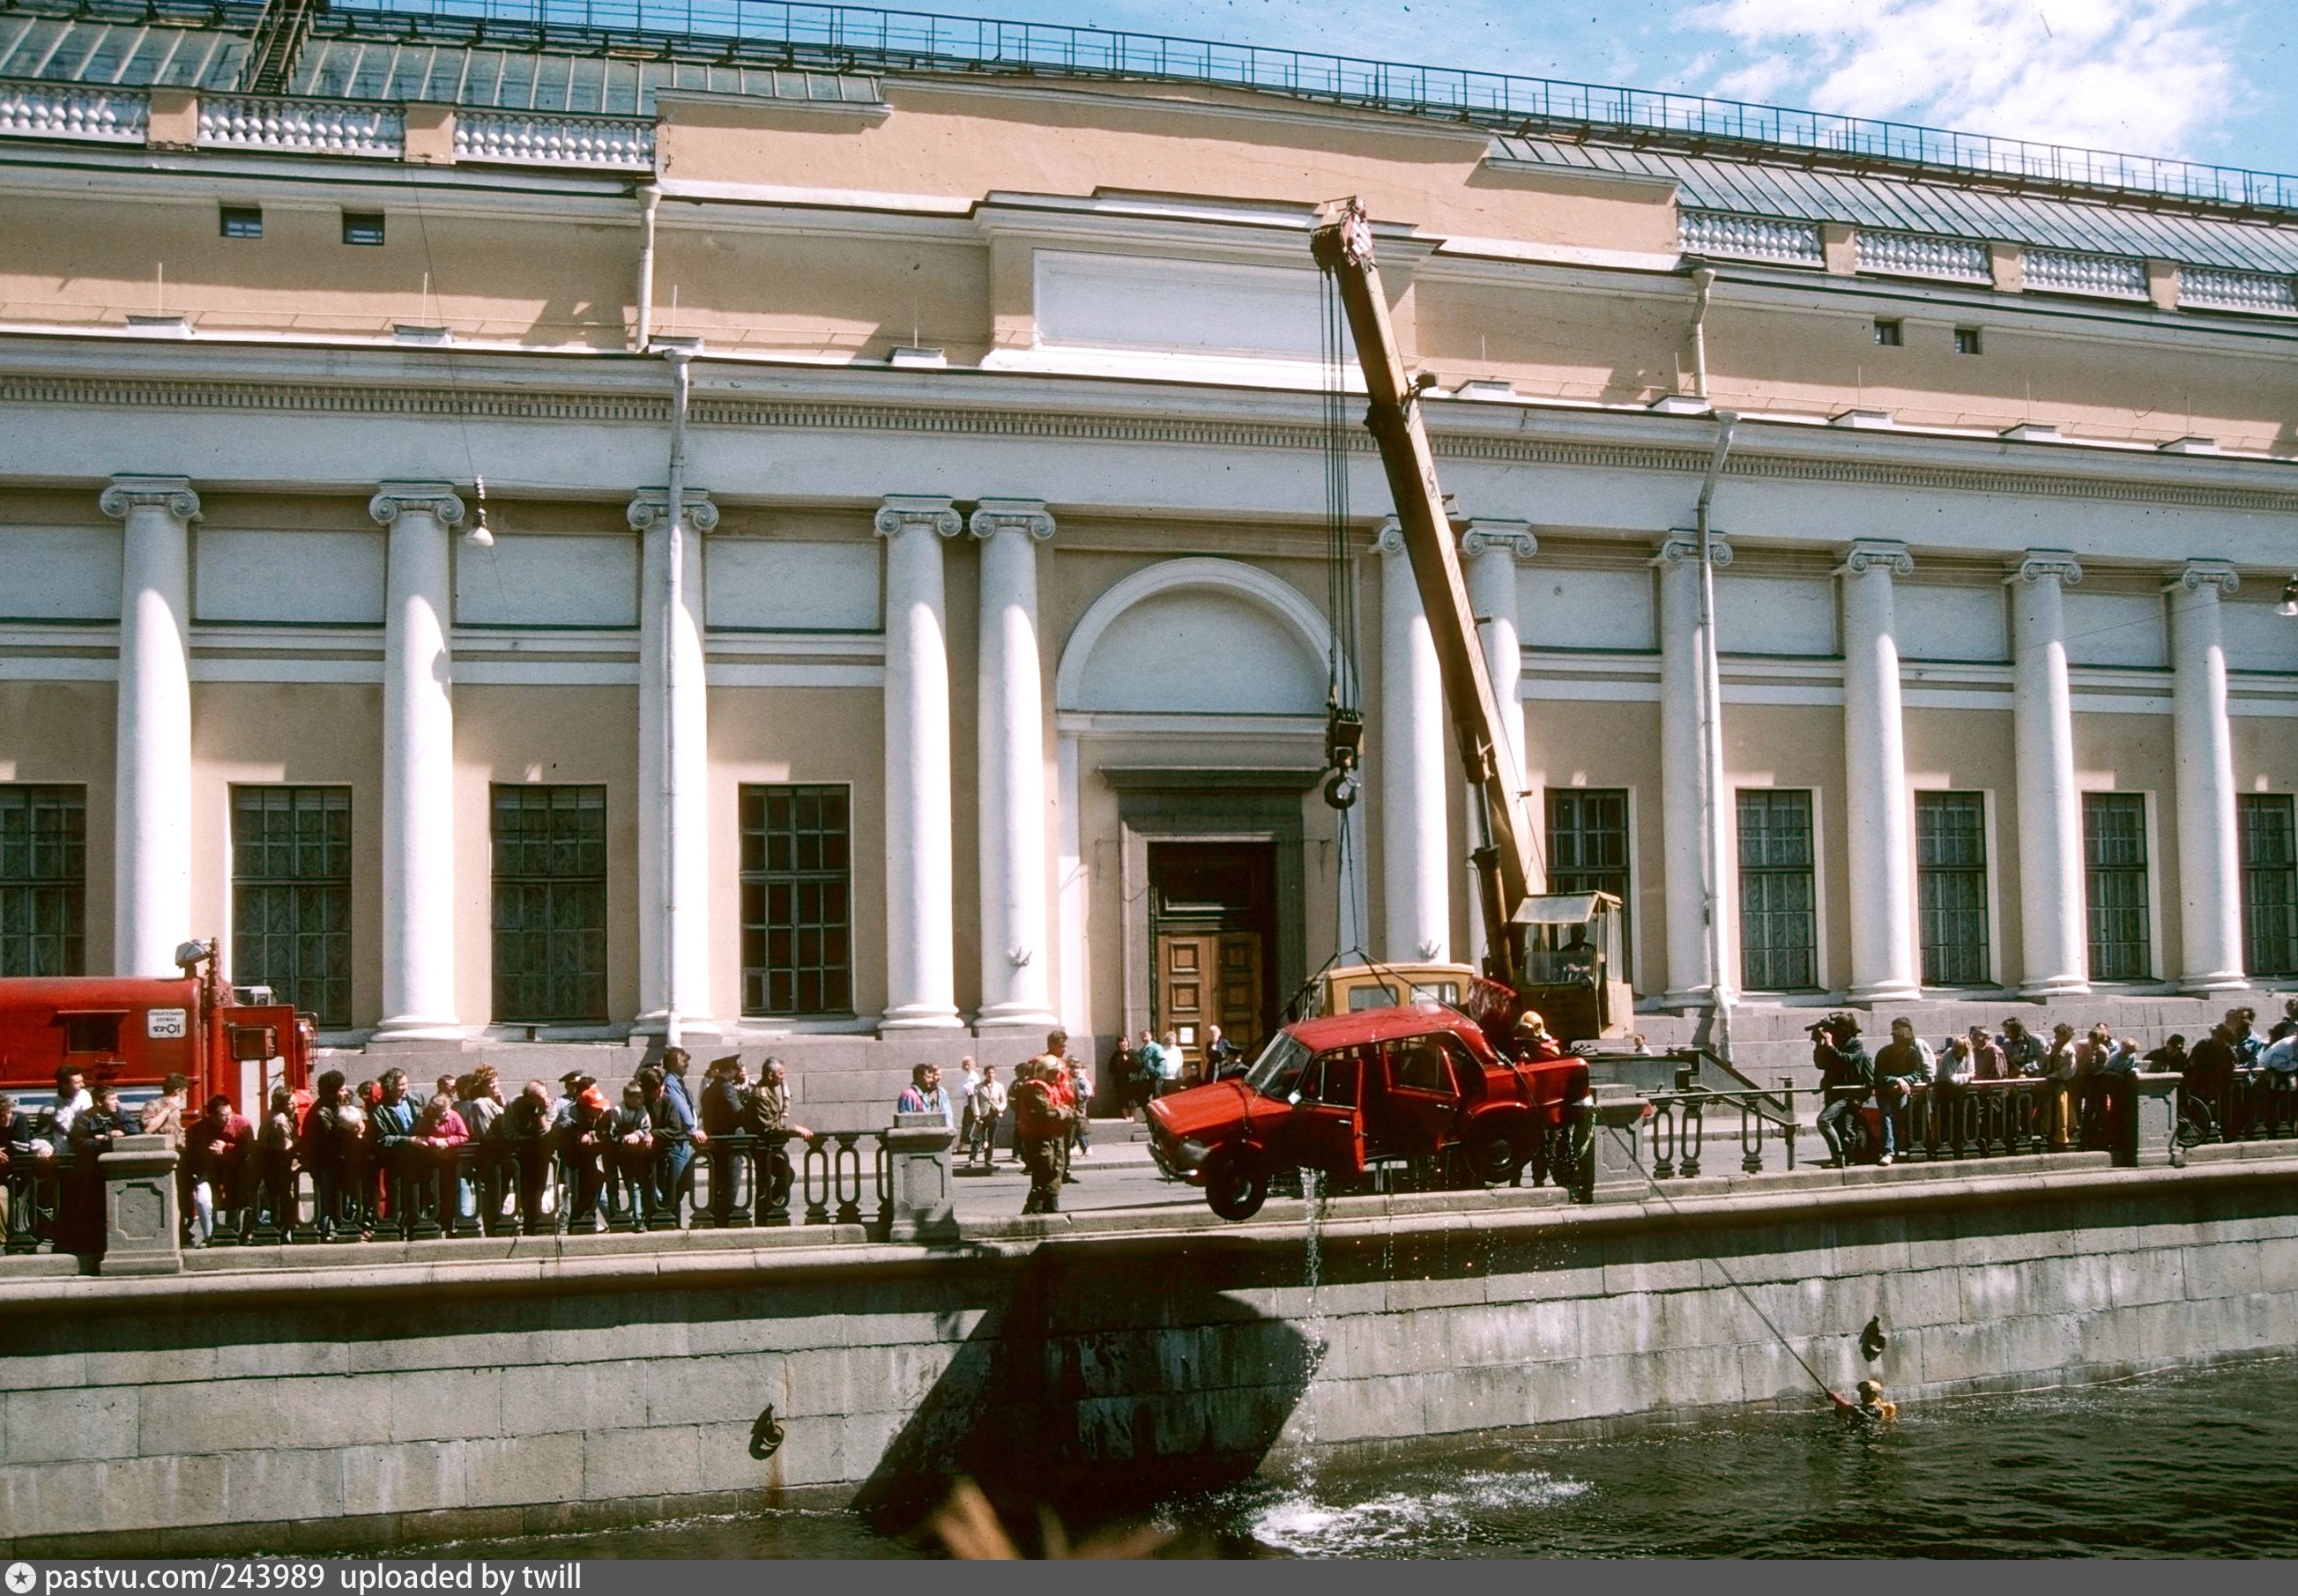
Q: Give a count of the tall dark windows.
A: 9